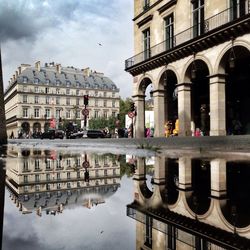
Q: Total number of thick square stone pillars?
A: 4